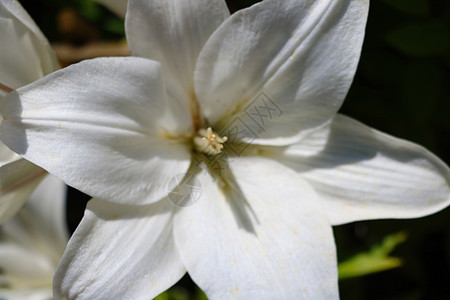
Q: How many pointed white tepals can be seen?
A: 6